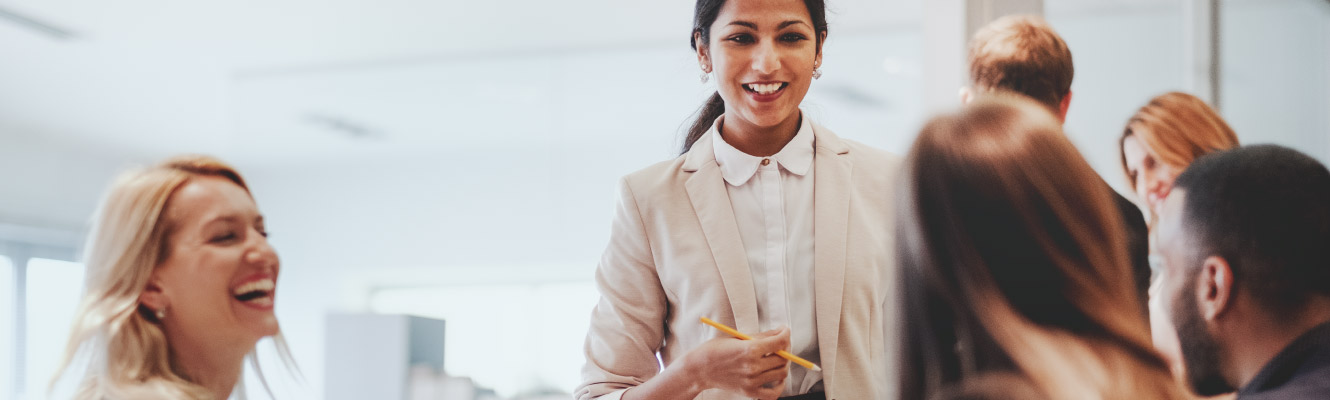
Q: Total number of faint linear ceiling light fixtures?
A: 3